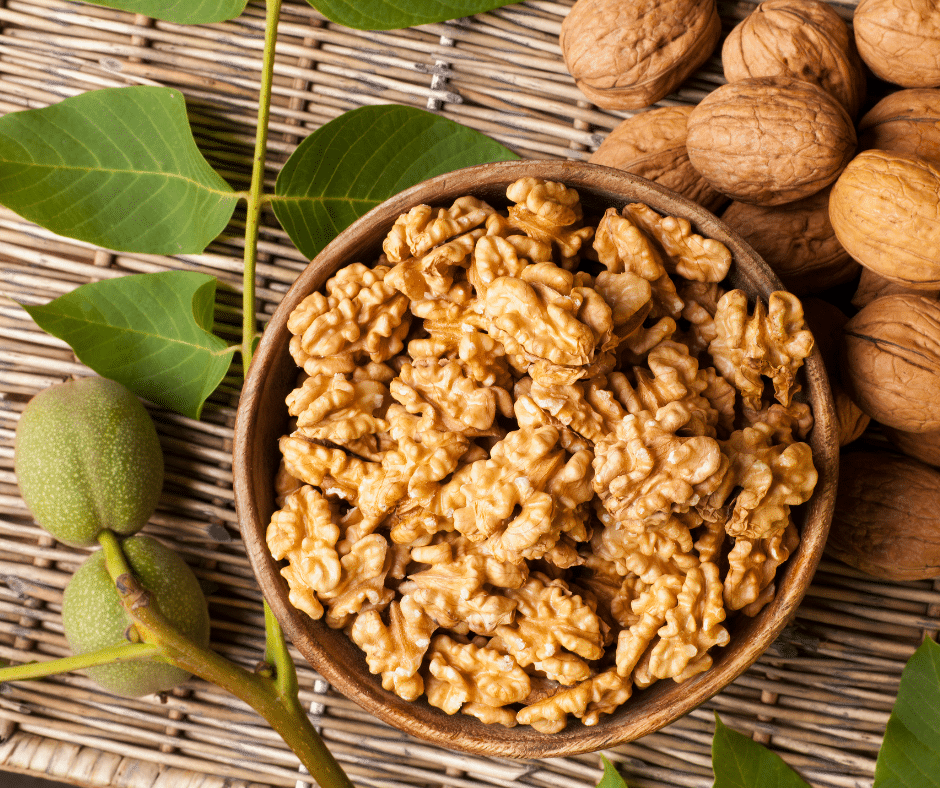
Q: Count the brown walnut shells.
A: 13